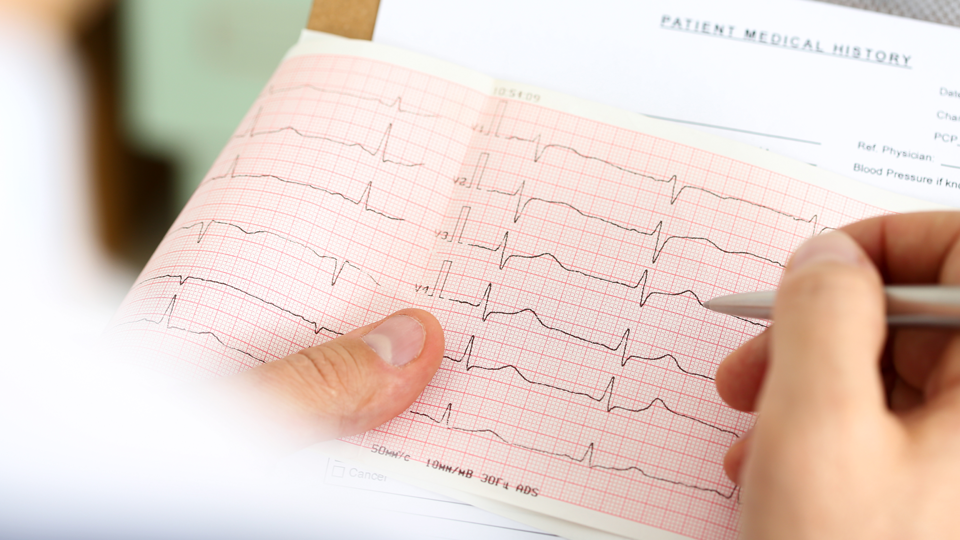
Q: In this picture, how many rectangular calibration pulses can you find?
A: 4